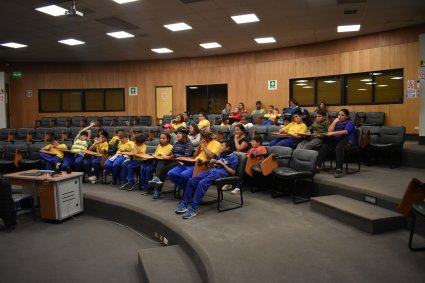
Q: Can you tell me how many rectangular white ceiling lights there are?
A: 11